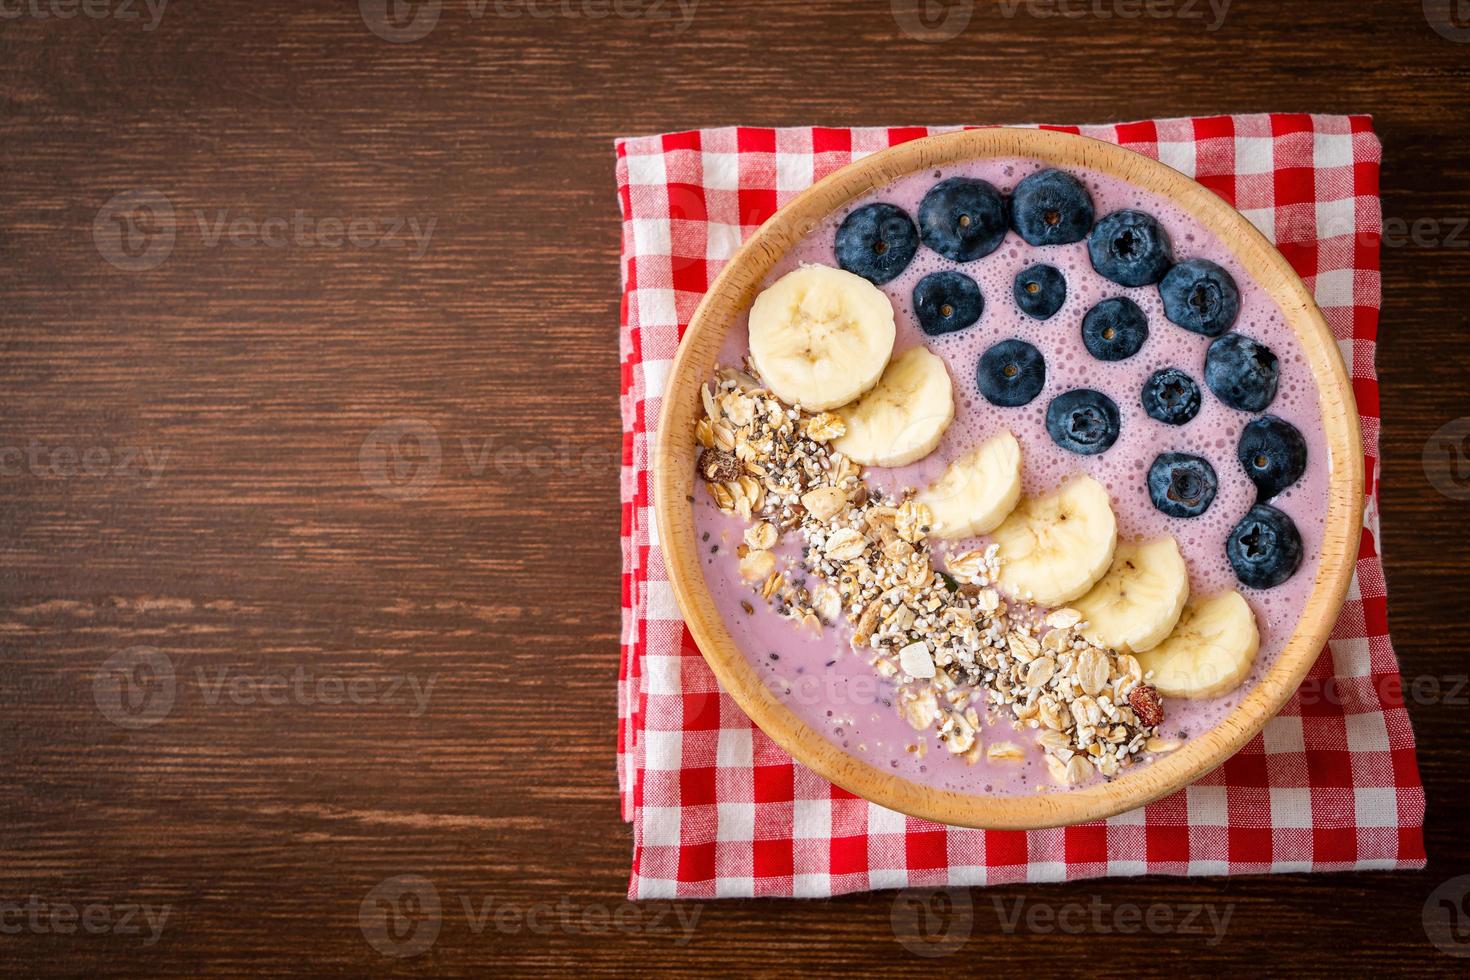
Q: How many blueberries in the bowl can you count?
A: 15